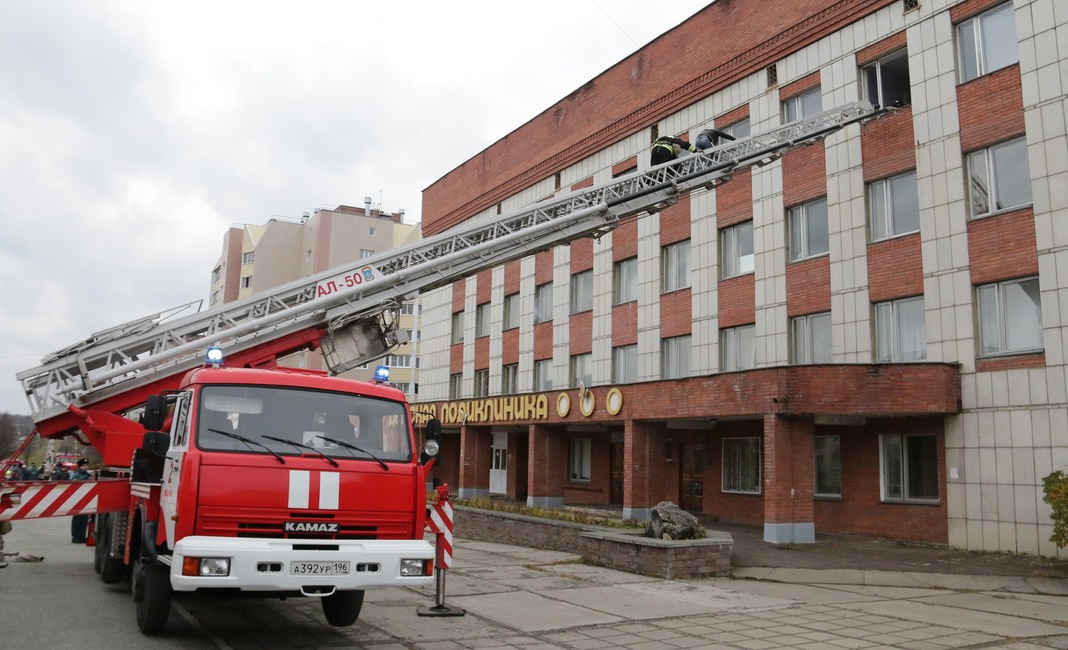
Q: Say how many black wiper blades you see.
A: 3